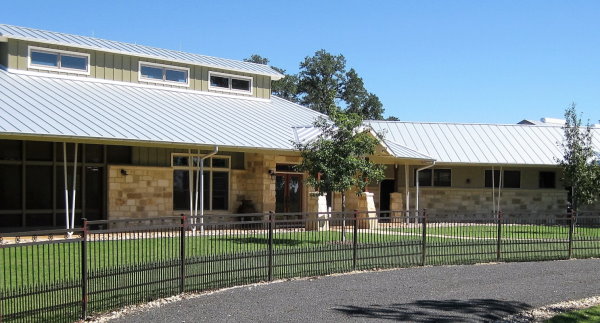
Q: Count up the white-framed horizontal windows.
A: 3